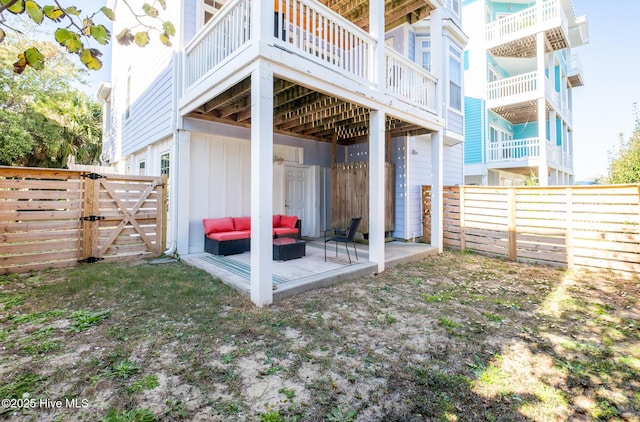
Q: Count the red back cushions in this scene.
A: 4